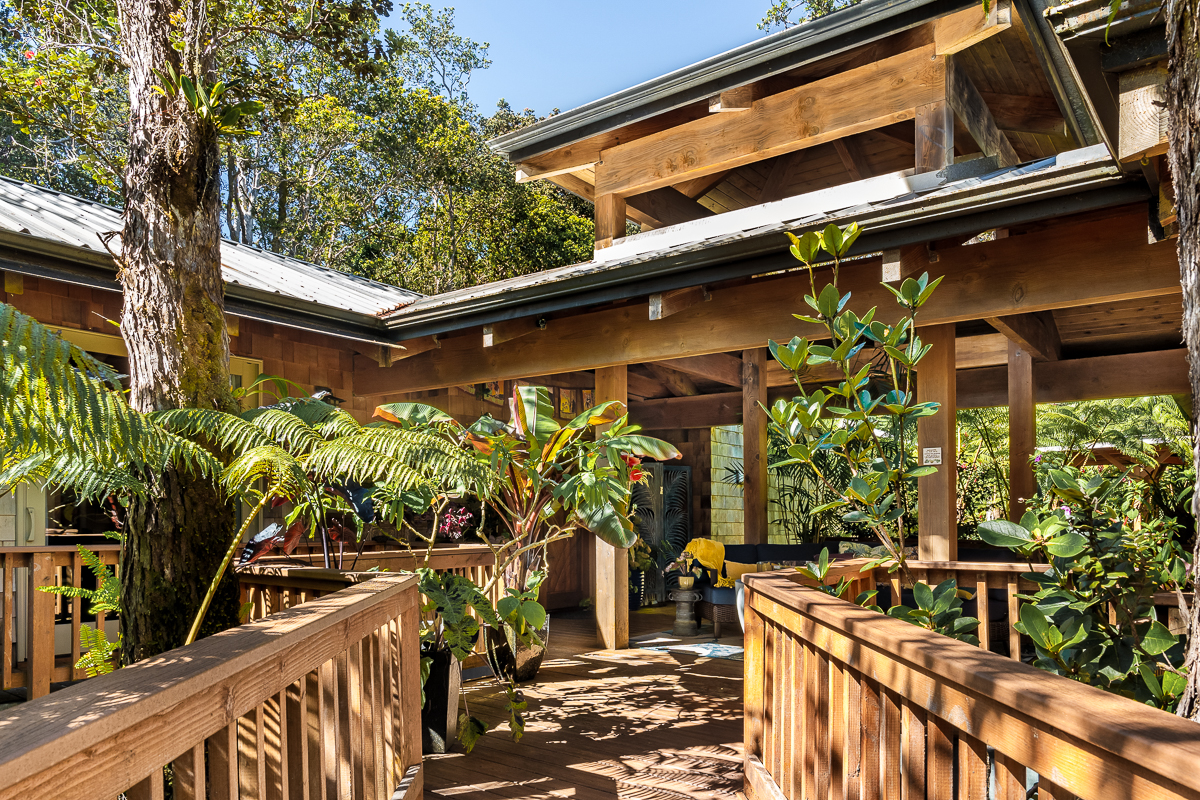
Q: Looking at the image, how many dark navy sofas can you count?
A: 1